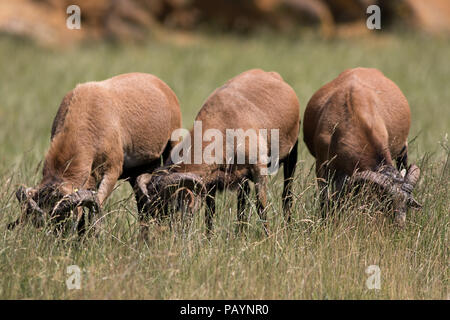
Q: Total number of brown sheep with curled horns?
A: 3